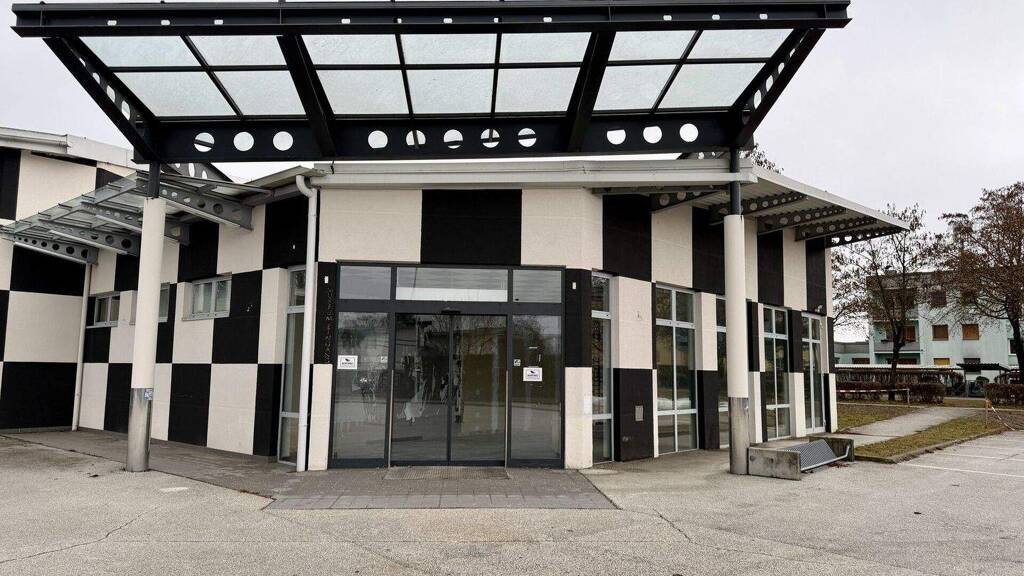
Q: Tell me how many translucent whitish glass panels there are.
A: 14